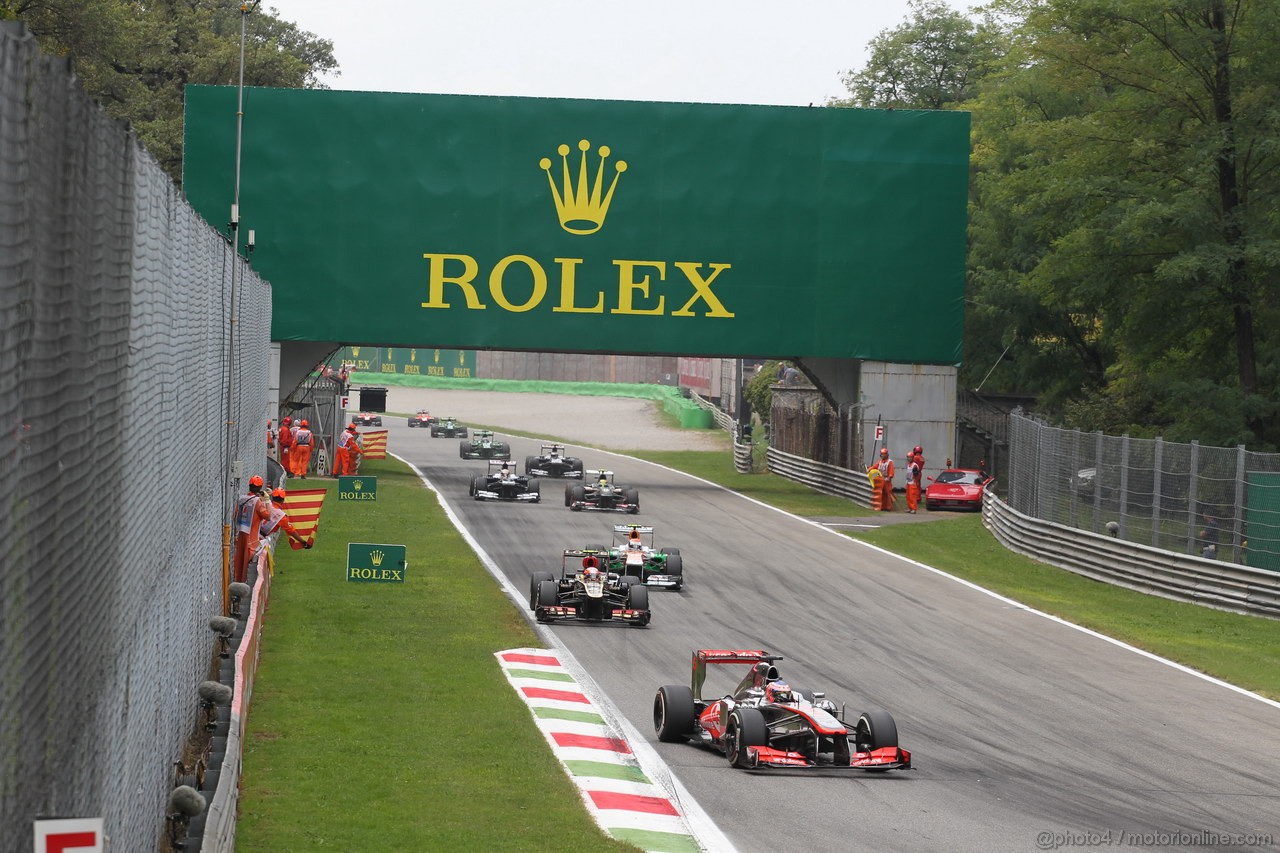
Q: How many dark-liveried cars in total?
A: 4